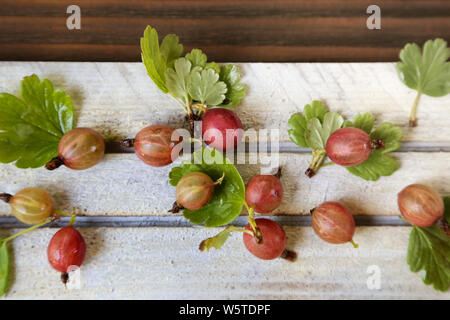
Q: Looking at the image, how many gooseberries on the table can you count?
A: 11